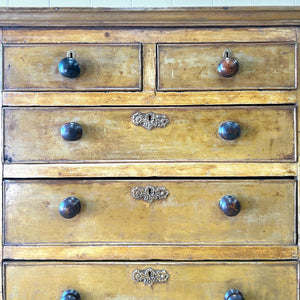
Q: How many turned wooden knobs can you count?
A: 8